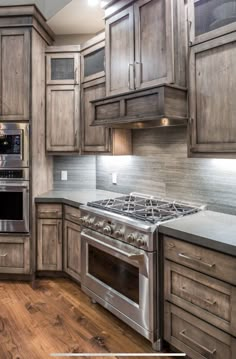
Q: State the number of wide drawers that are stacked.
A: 3